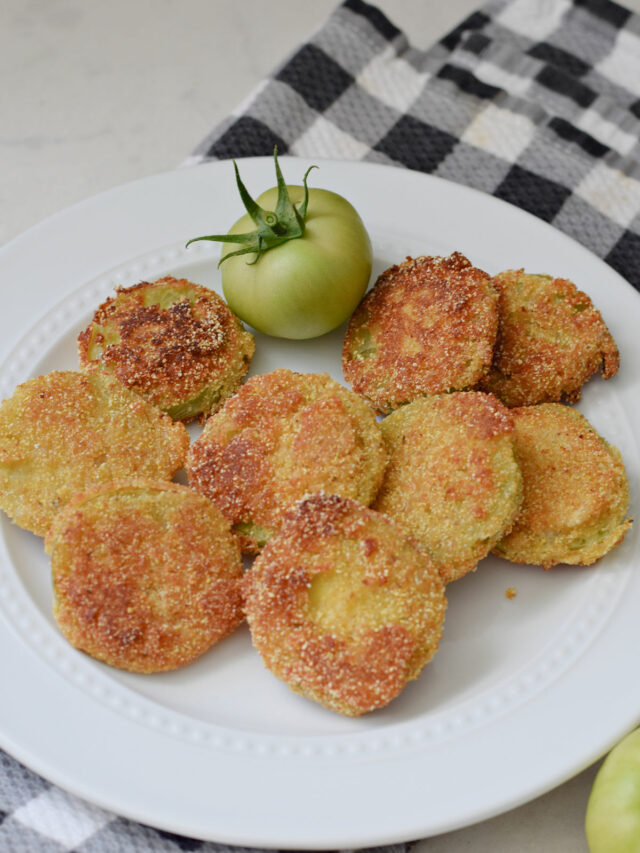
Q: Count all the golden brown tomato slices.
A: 9